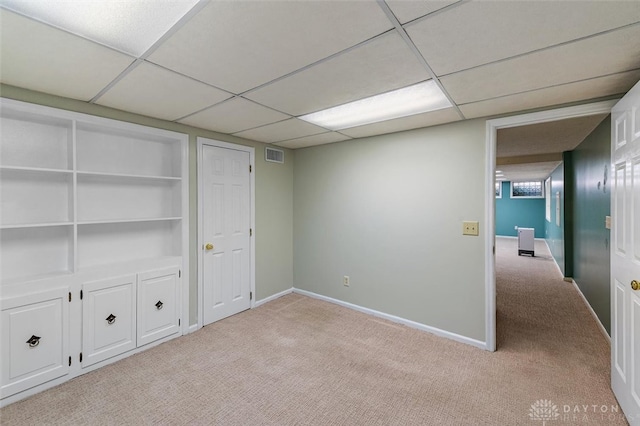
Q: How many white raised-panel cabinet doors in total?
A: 3